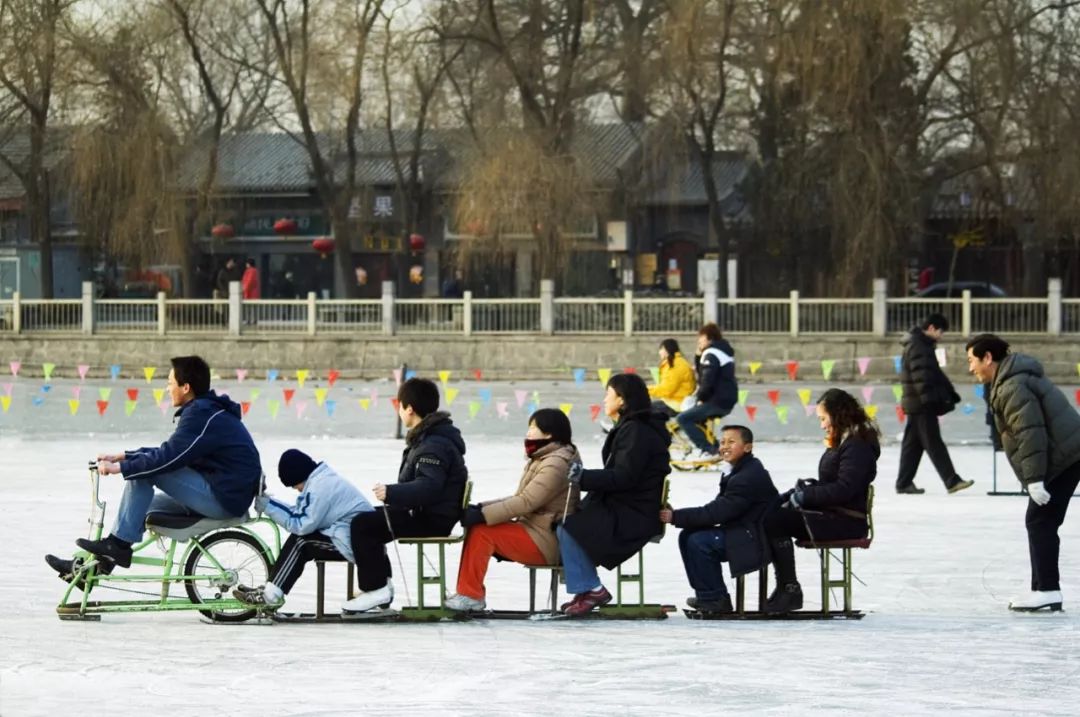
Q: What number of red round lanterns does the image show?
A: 4